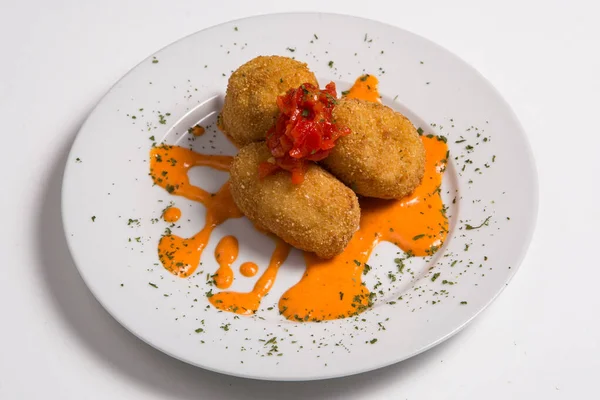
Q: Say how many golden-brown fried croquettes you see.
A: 3